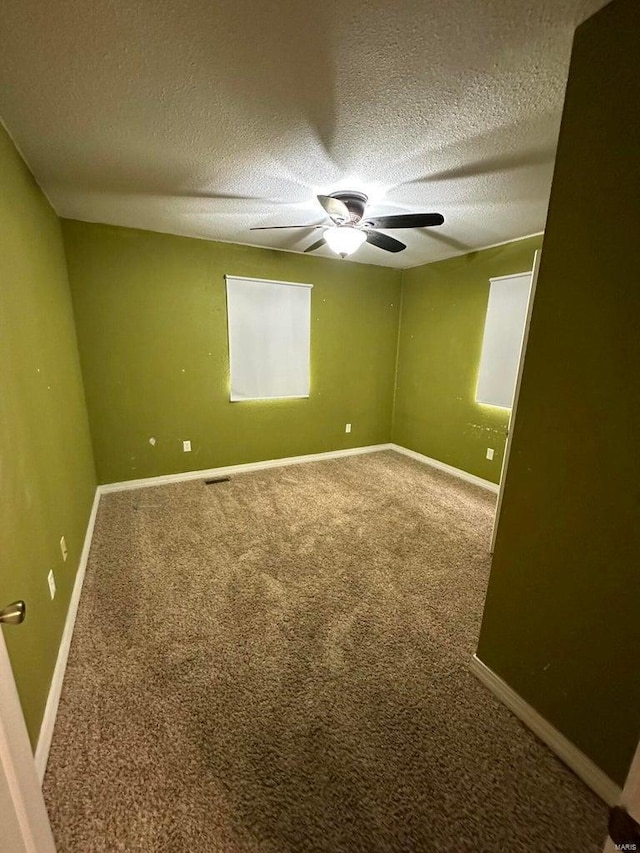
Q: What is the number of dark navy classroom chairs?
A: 0